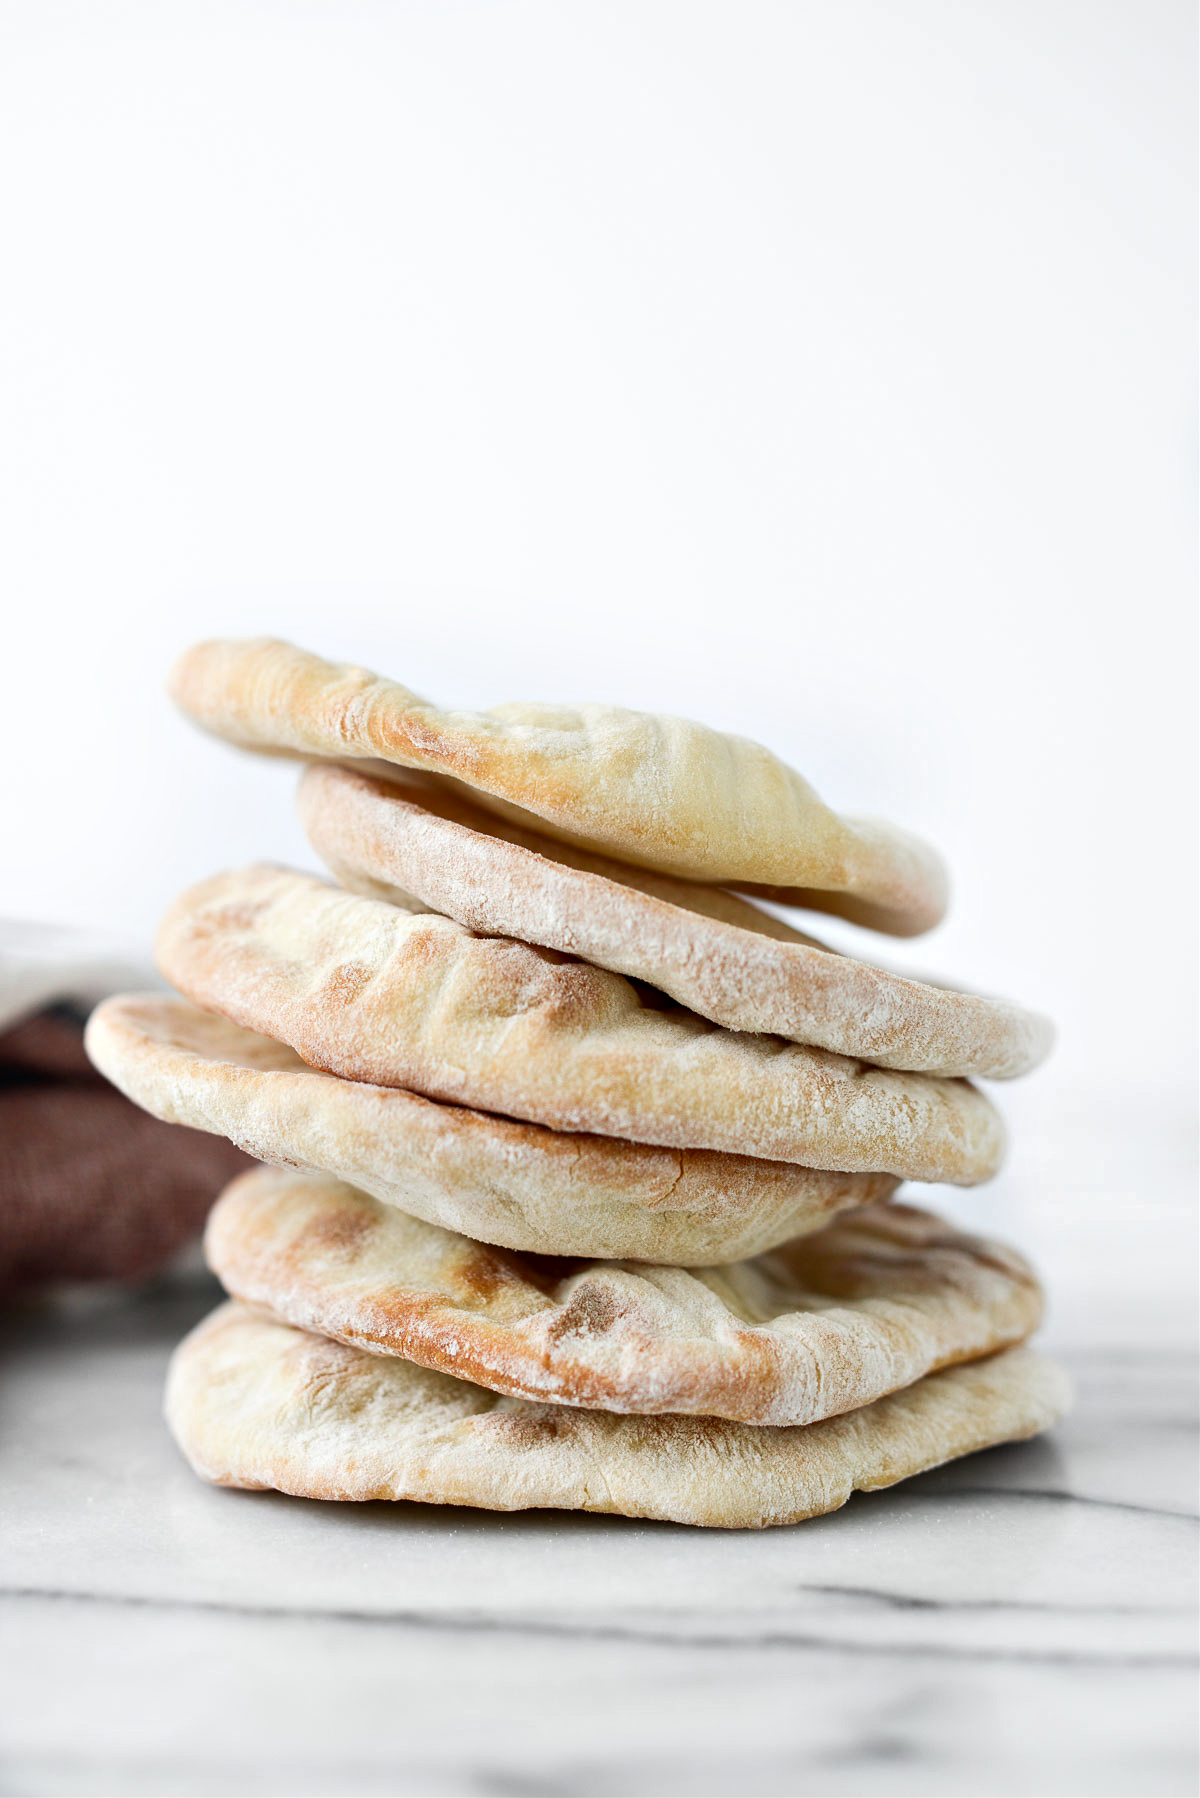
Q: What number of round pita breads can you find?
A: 6